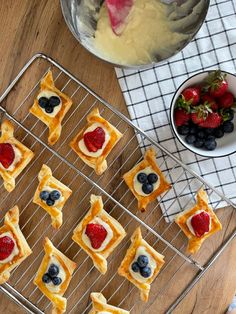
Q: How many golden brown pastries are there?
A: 11